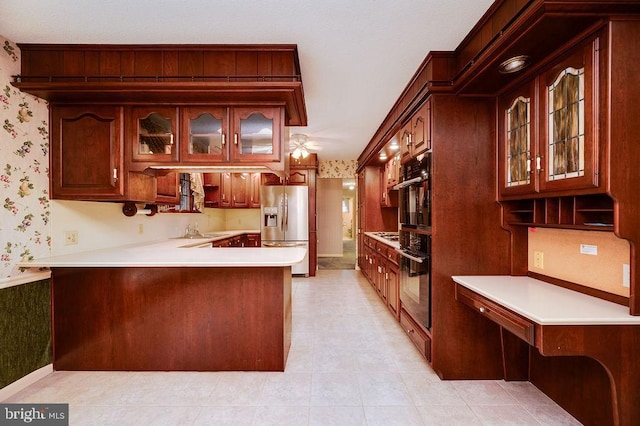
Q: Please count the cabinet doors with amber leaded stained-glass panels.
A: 2